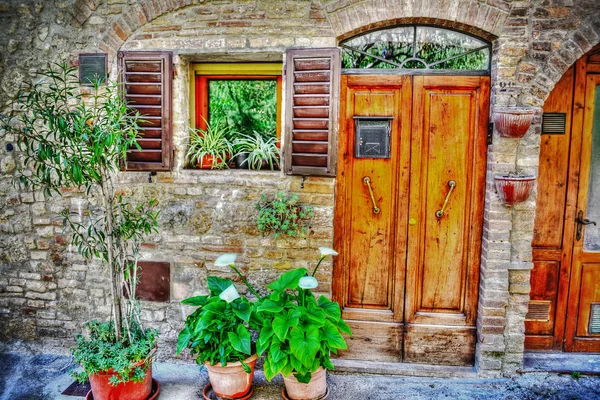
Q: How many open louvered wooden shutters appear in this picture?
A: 2